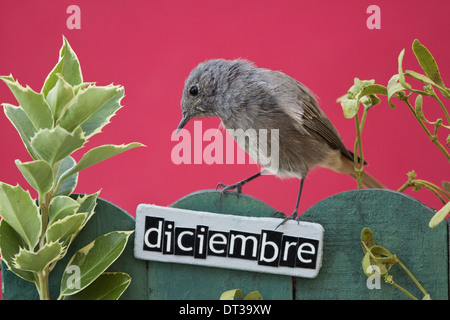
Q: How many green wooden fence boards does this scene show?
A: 3